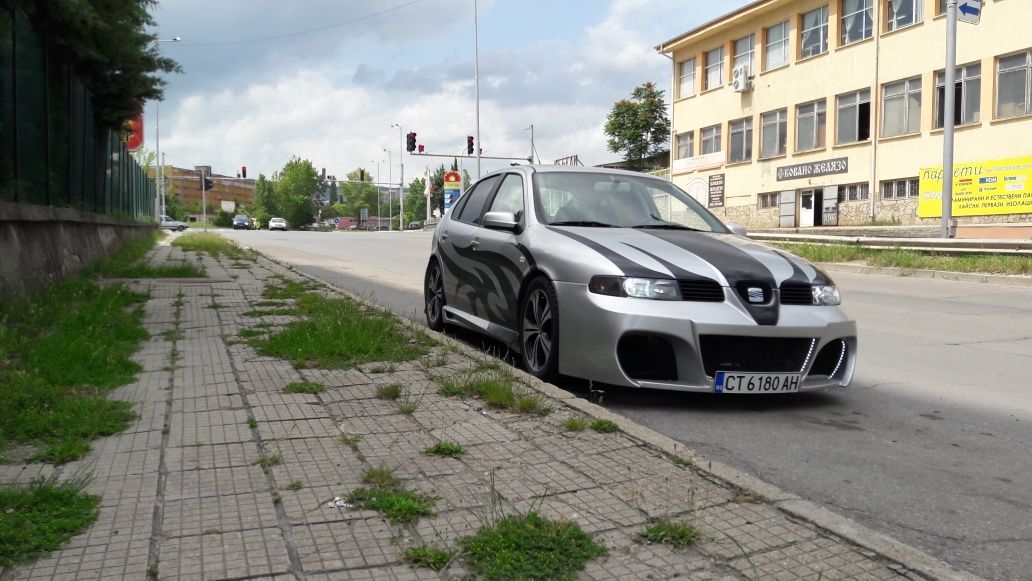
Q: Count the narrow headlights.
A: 2